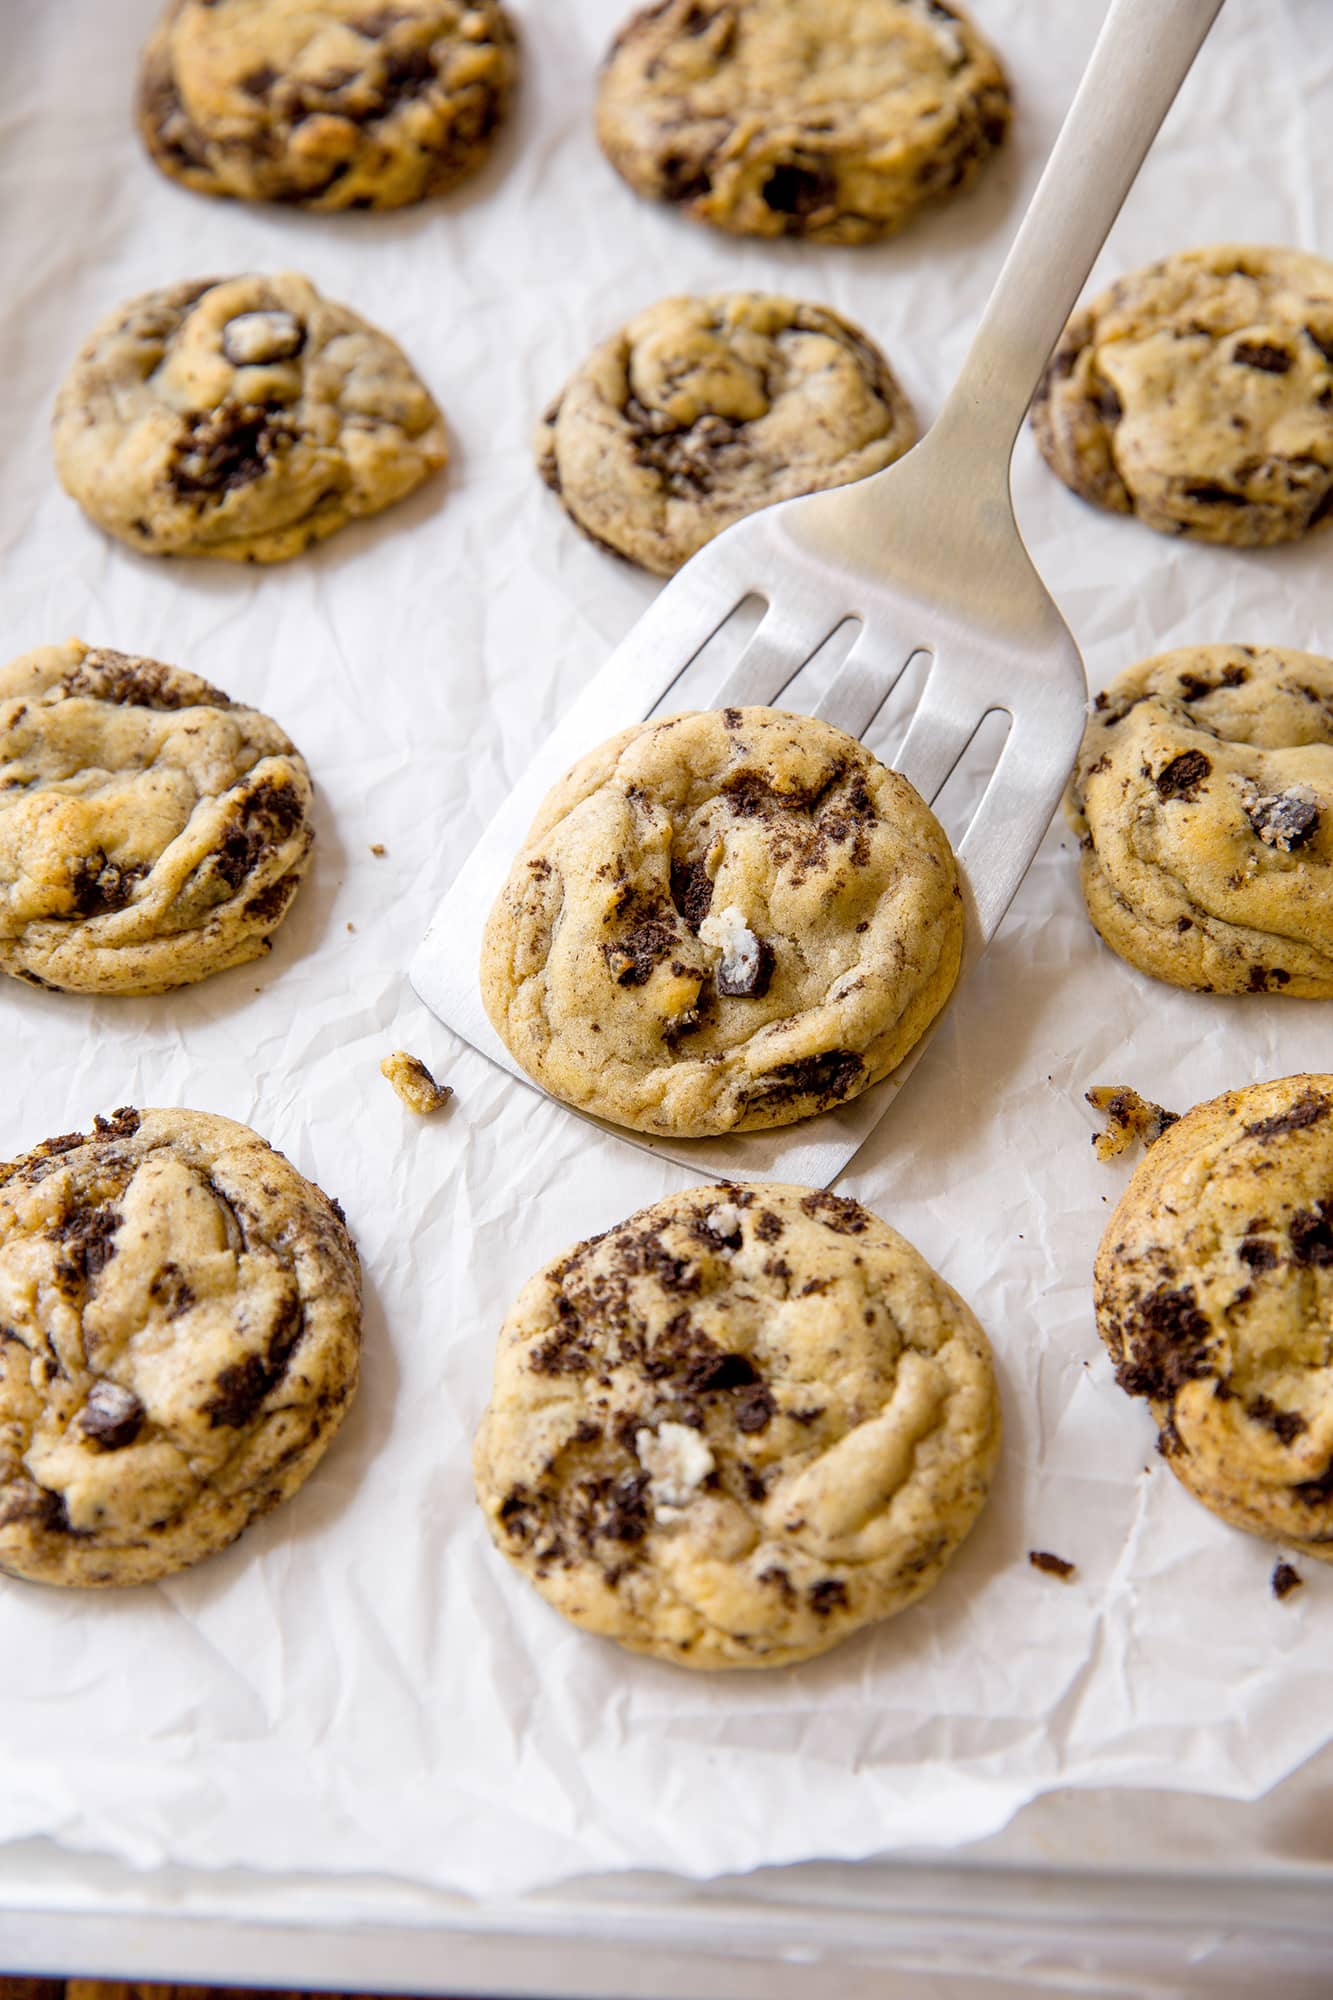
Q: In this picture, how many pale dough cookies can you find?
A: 11